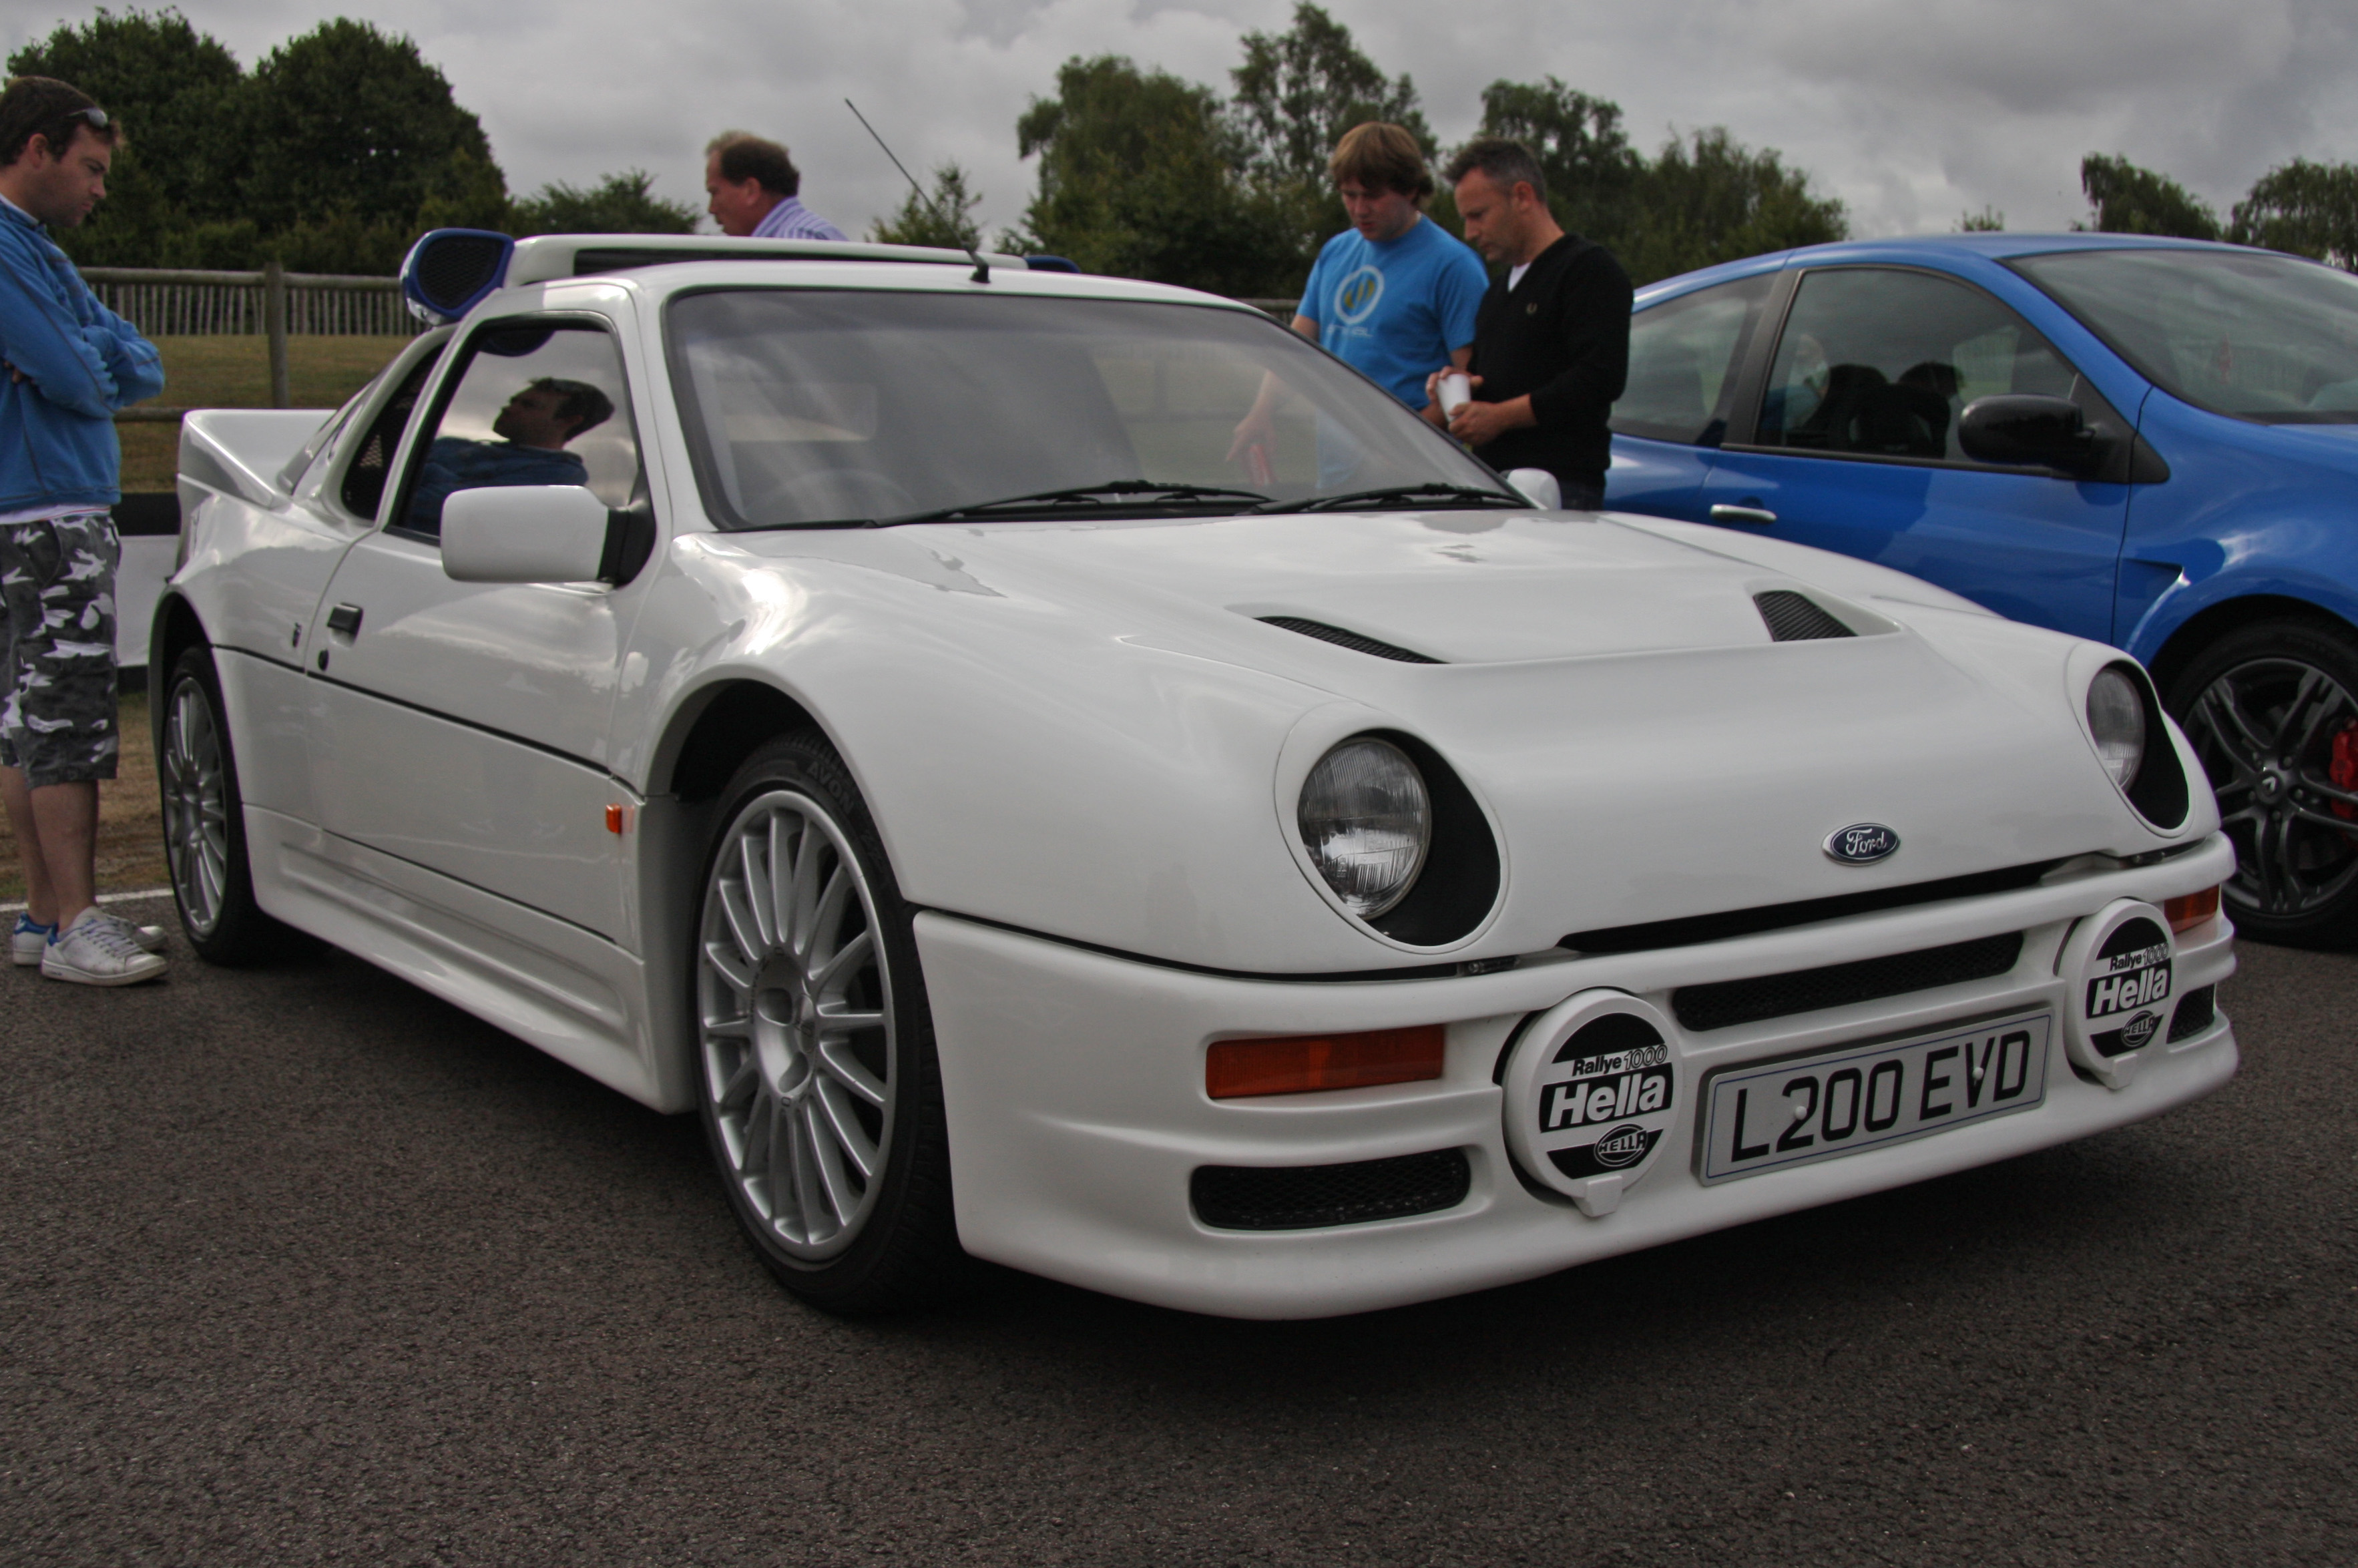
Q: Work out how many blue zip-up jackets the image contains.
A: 1